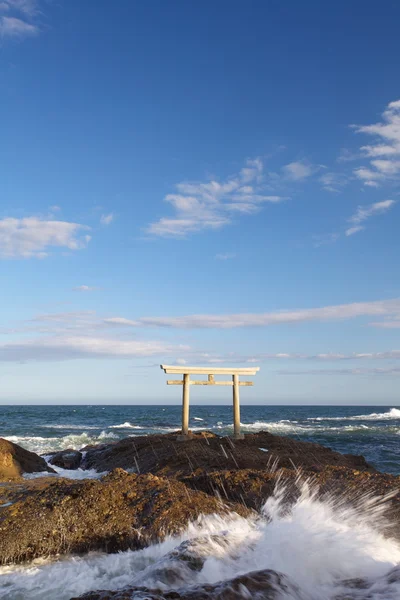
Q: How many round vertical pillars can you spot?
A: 2